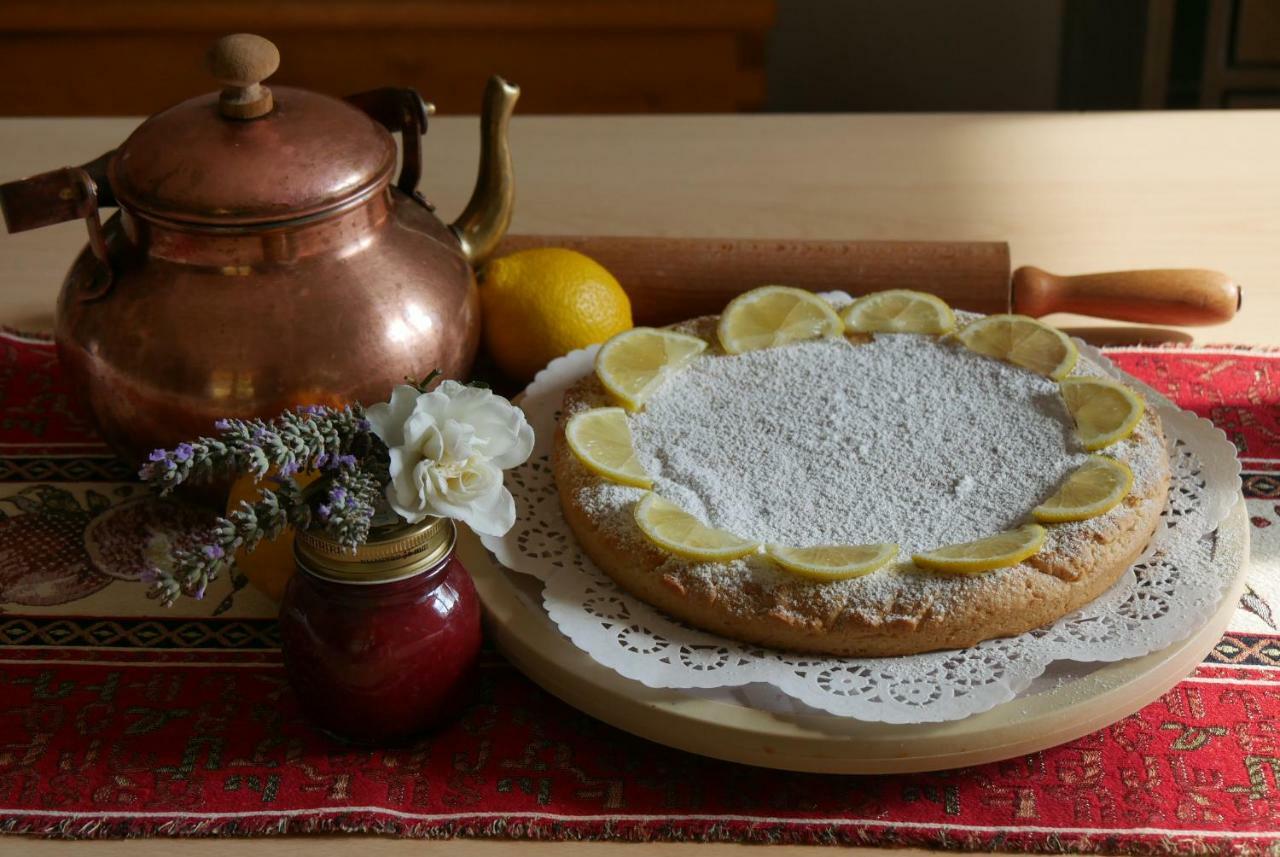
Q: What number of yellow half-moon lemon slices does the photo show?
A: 10